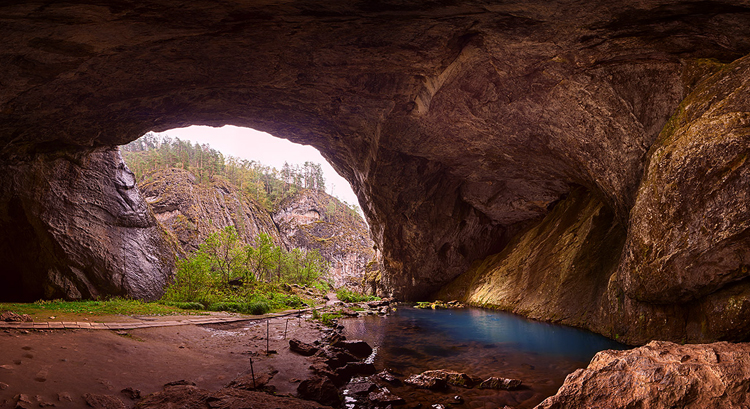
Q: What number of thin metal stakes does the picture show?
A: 4